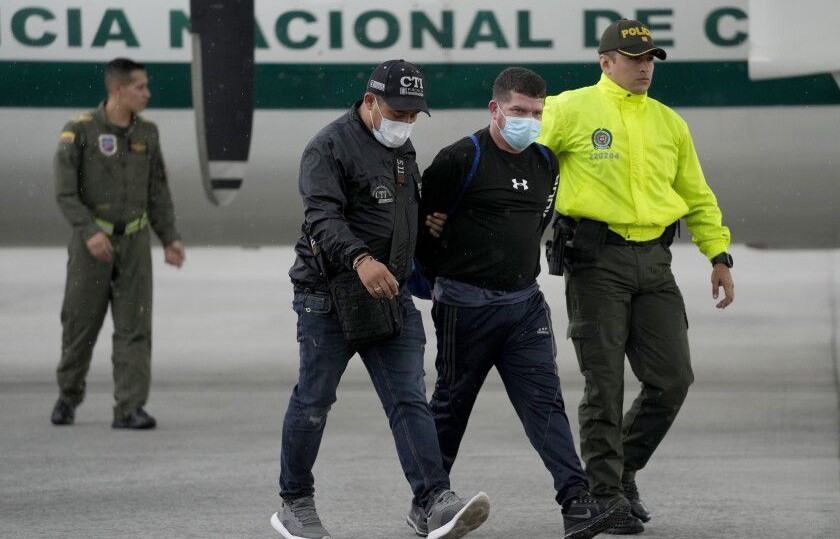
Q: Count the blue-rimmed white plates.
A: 0